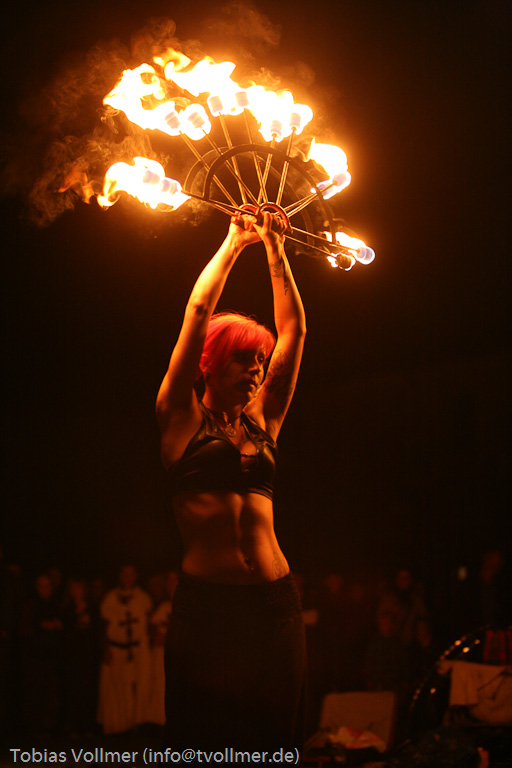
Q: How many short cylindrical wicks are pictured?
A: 12